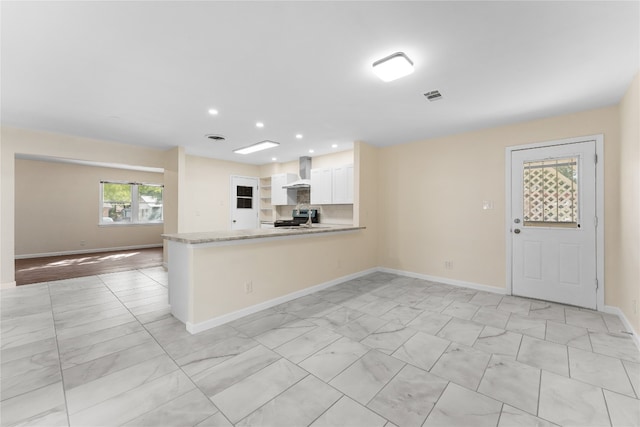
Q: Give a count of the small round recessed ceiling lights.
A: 6